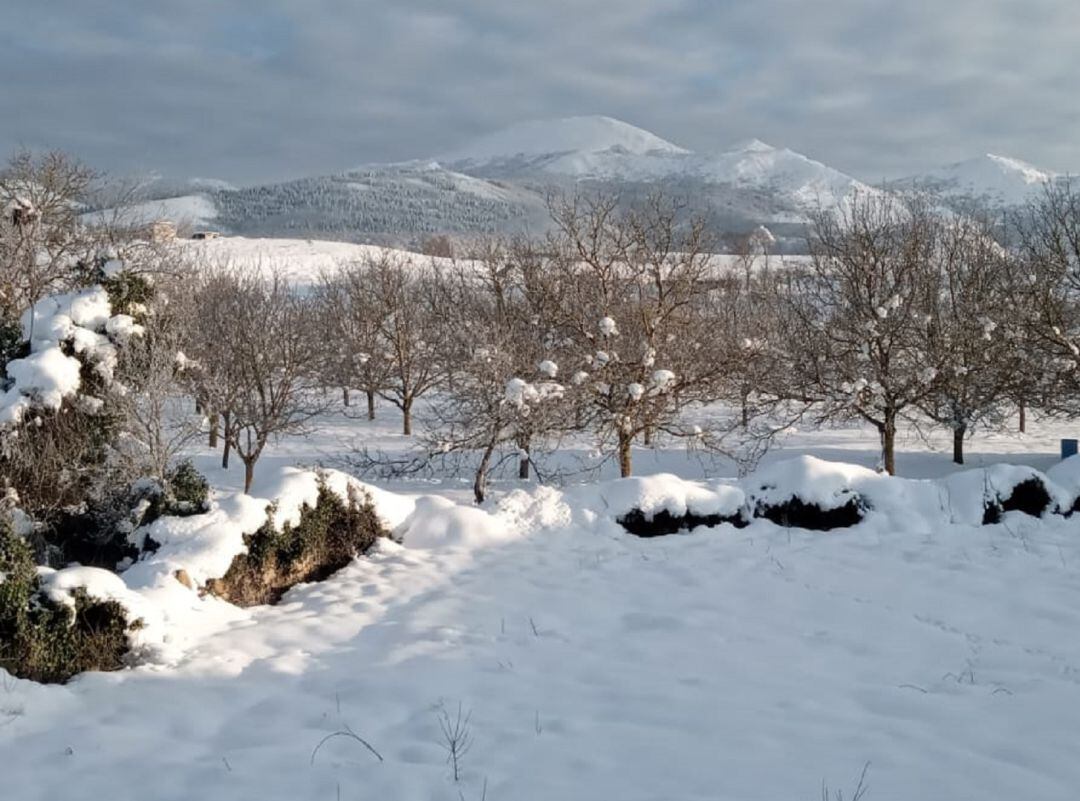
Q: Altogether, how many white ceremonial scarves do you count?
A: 0